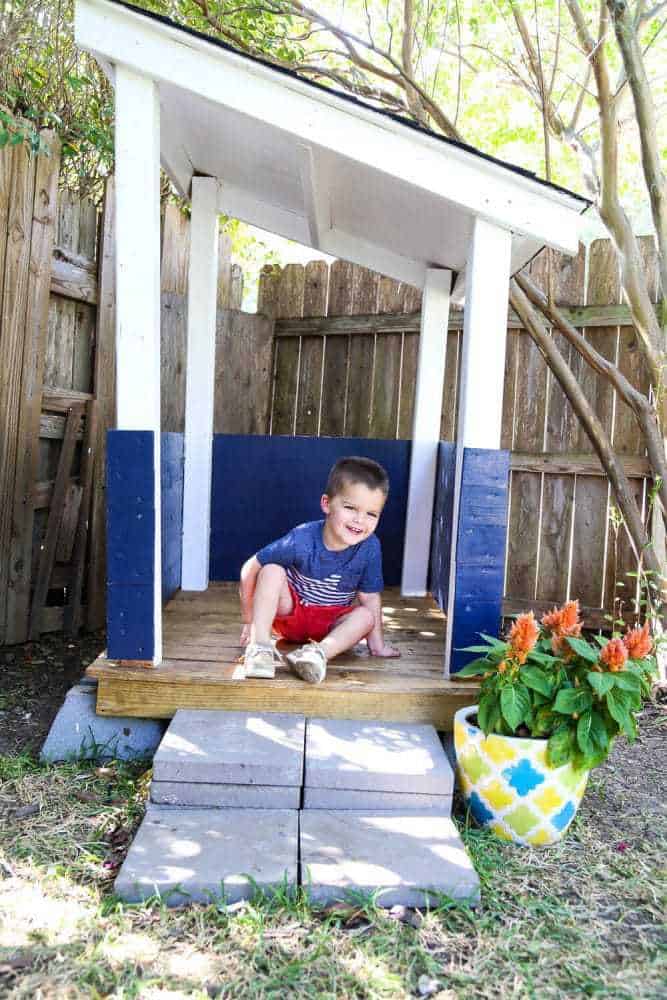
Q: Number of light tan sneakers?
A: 2